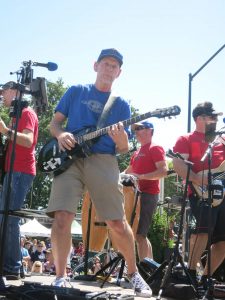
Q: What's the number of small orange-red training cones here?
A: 0